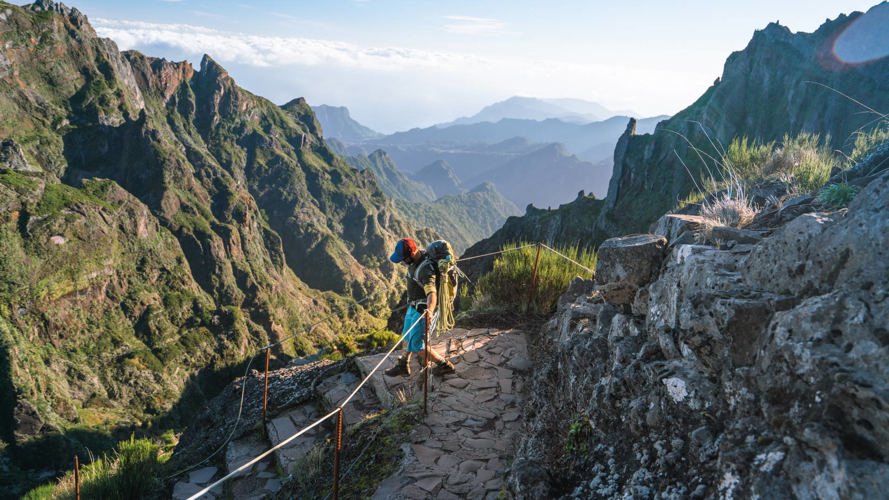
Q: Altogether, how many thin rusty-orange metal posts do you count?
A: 5